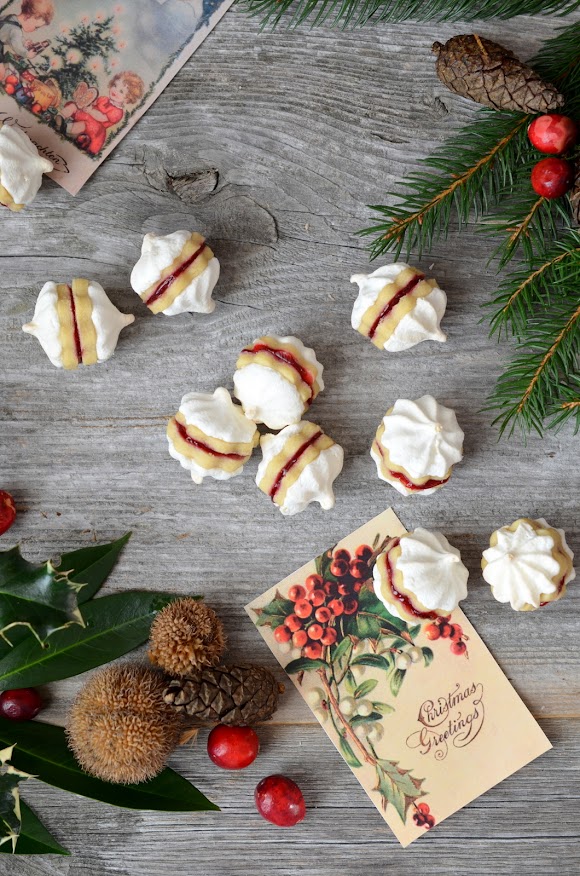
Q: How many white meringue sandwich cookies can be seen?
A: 10